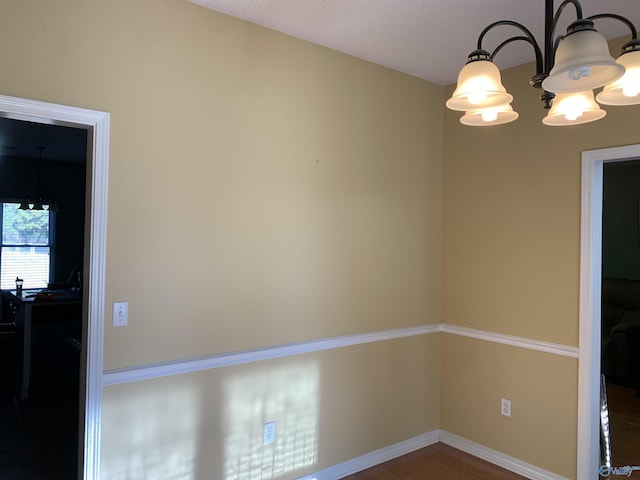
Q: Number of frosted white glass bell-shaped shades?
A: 5